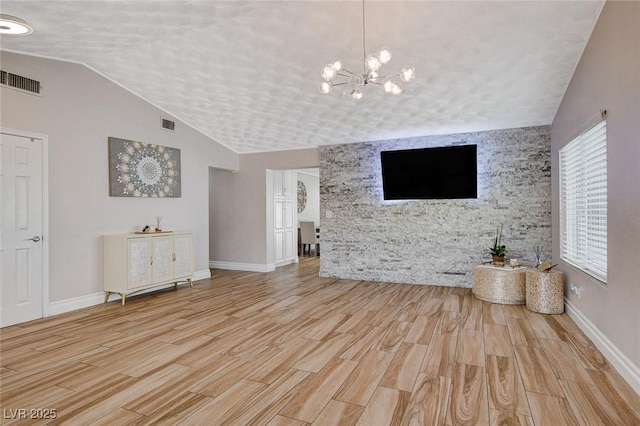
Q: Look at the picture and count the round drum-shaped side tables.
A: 2